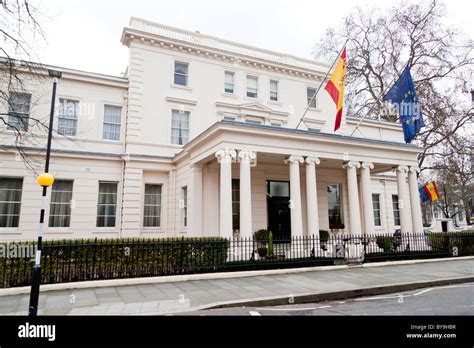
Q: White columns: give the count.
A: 8